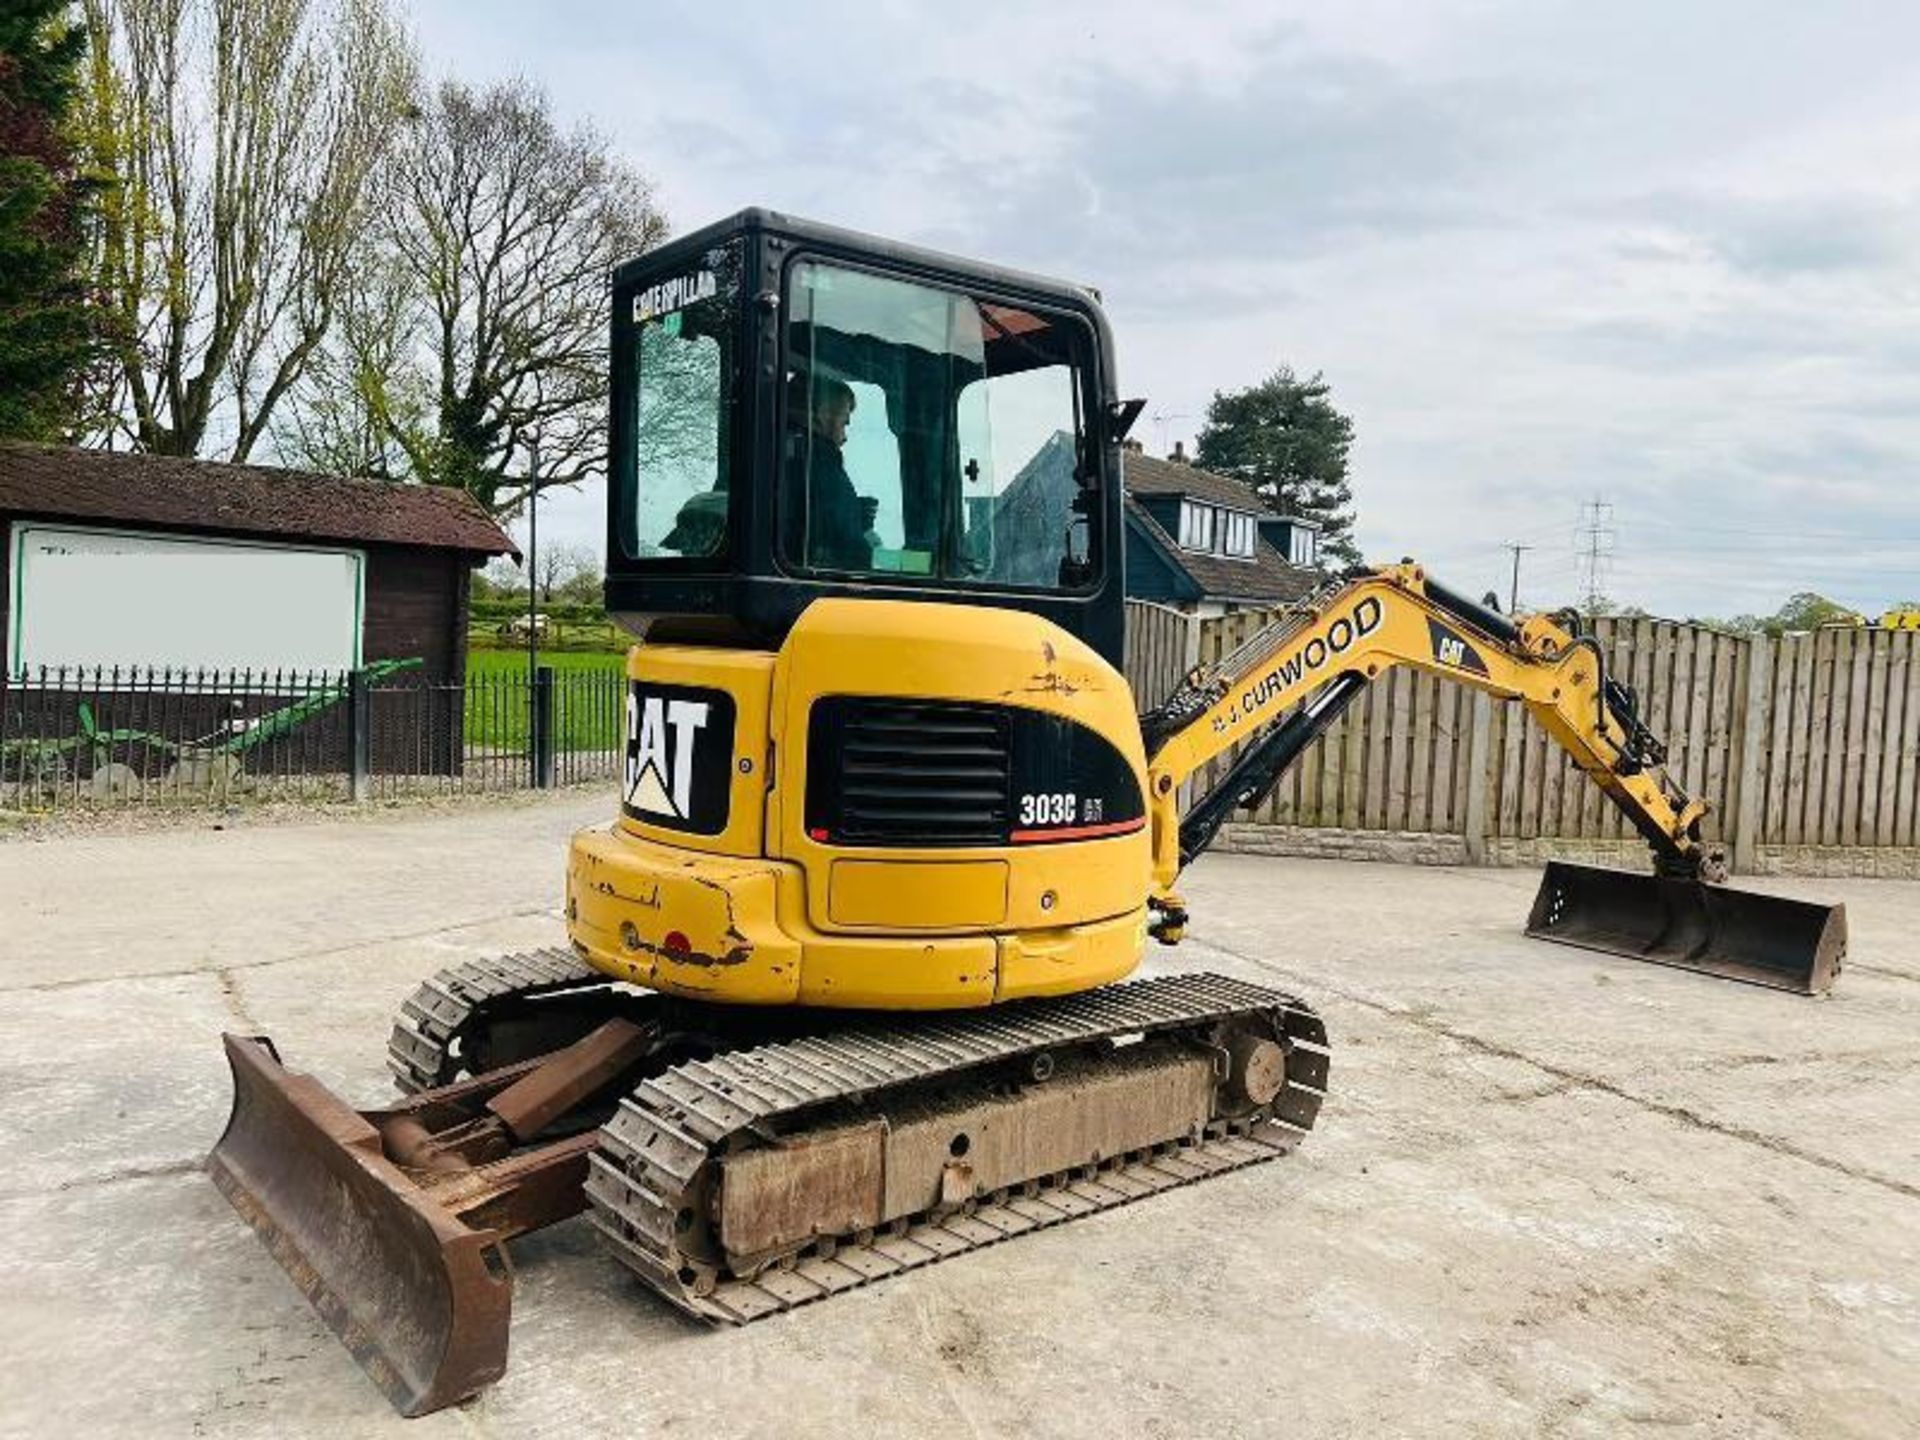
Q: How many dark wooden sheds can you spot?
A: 1